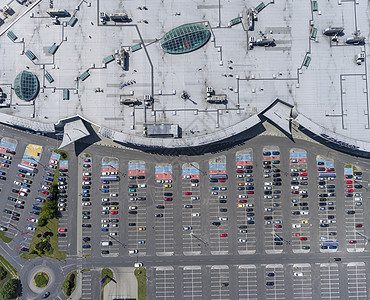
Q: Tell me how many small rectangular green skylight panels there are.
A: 14